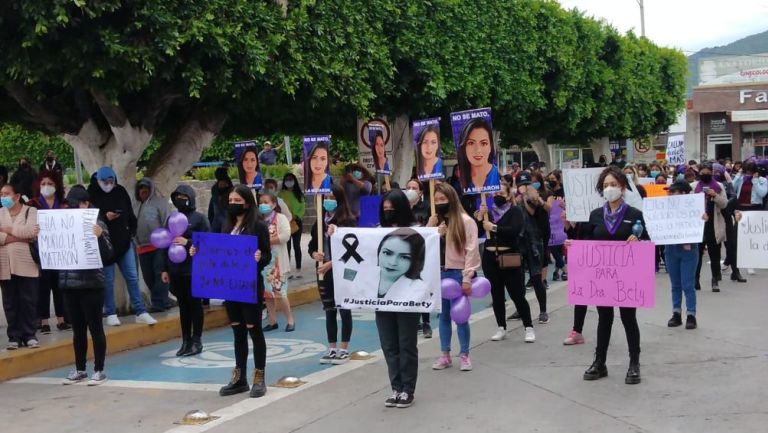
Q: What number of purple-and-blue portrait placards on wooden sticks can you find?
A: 5